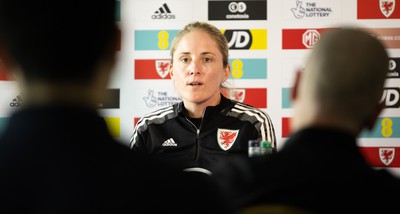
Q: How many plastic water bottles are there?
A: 2